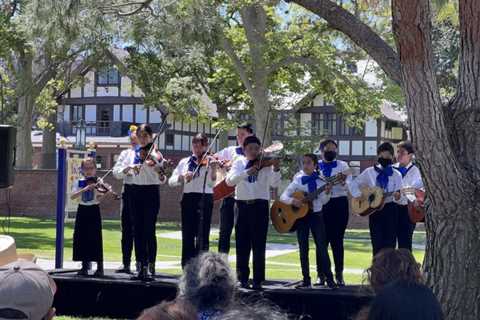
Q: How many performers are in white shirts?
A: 10